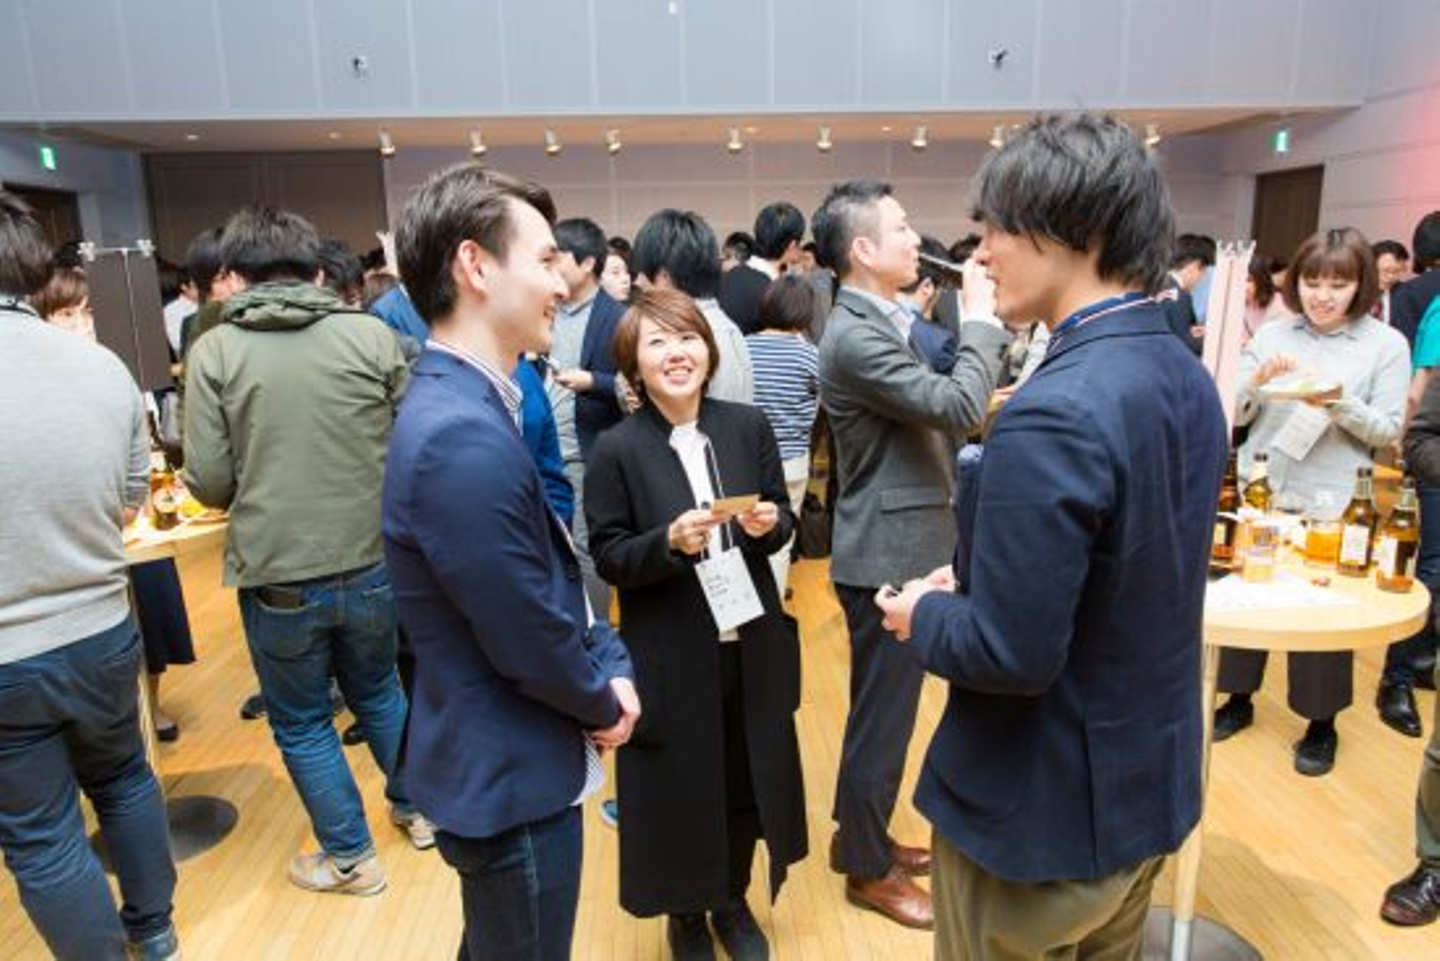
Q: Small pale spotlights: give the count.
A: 9